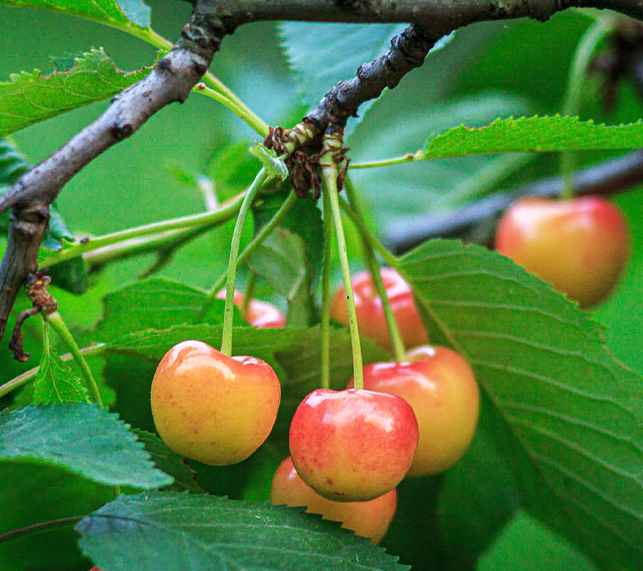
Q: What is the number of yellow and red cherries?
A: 7